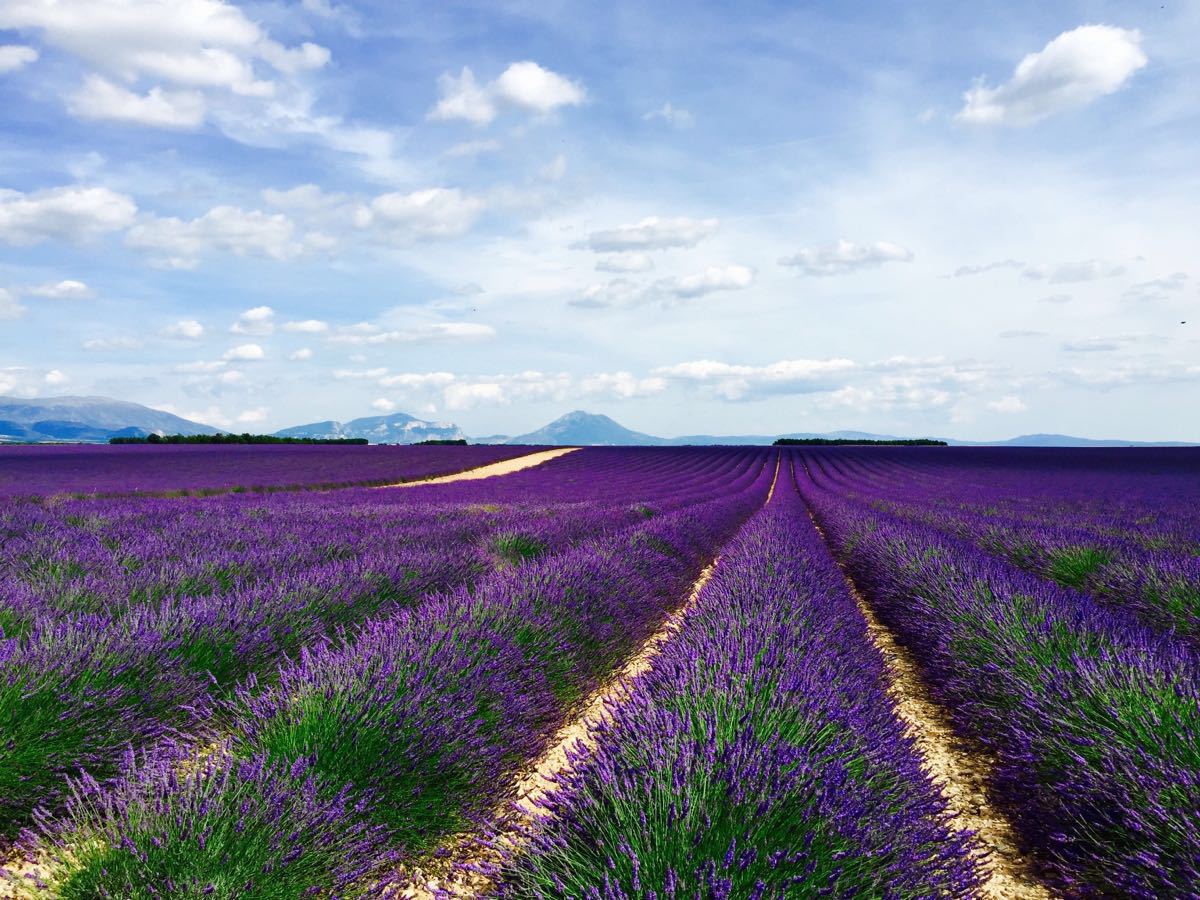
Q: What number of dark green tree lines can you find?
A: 3